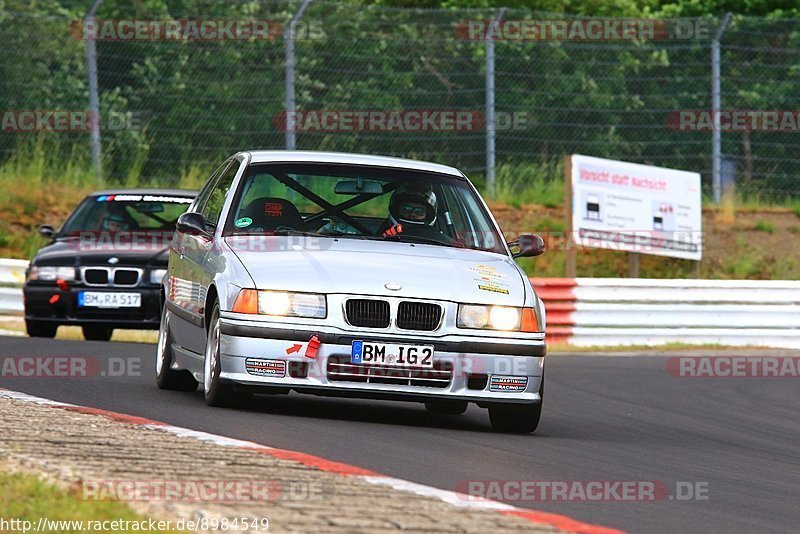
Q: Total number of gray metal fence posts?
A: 4